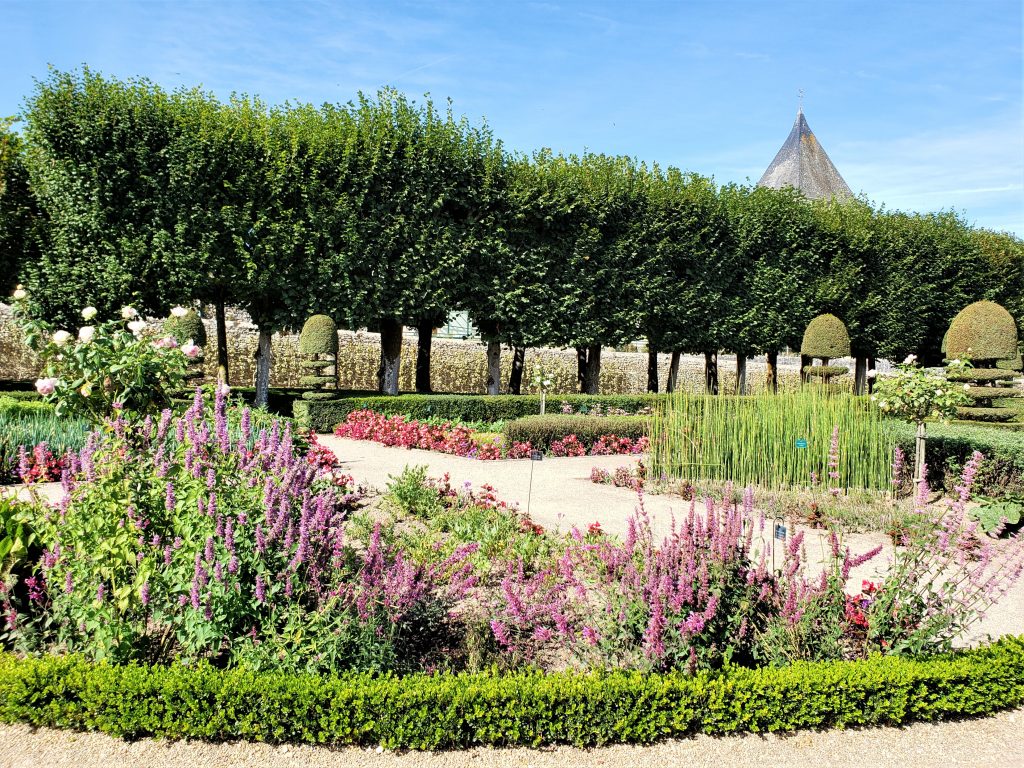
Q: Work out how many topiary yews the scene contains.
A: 4